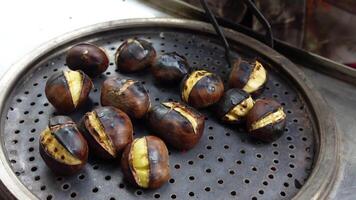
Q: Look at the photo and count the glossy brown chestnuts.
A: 13